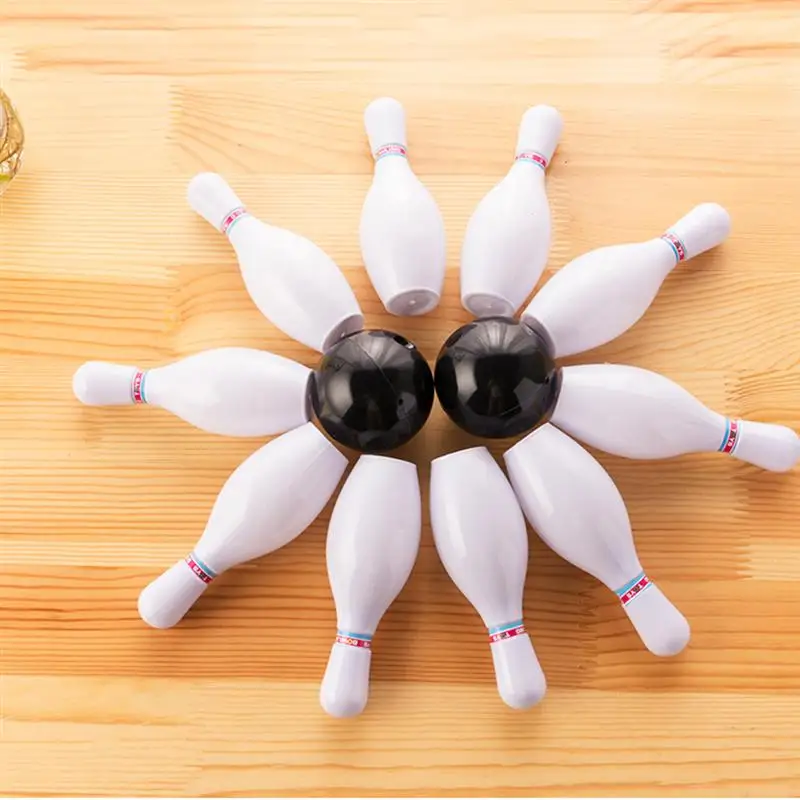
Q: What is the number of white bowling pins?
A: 10